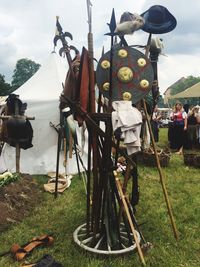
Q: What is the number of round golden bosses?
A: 7